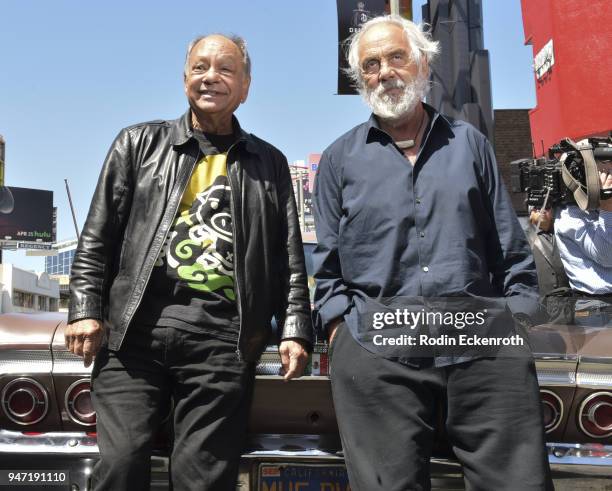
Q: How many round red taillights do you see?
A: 4